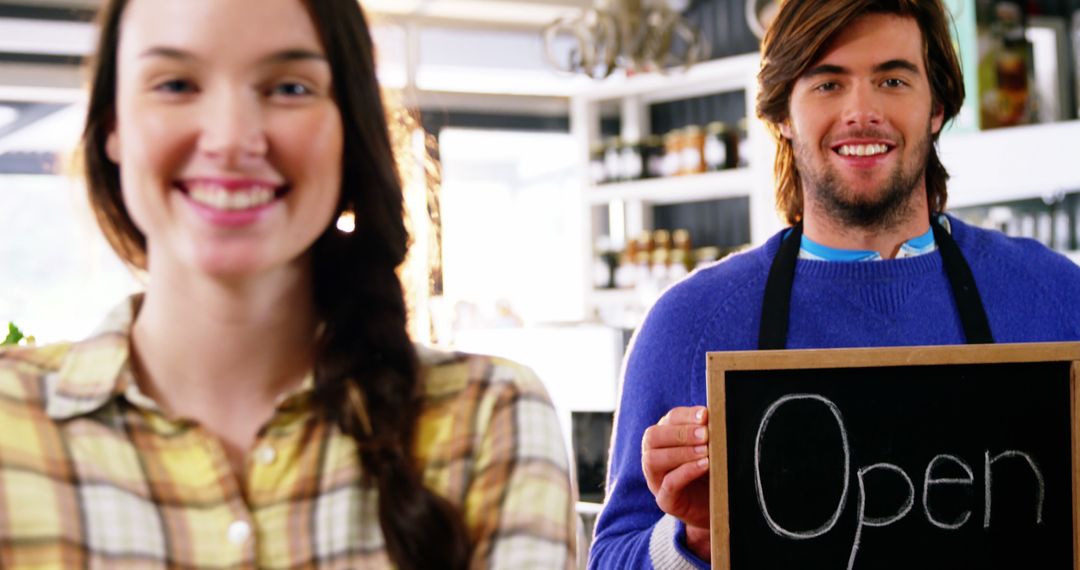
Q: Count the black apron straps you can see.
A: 2